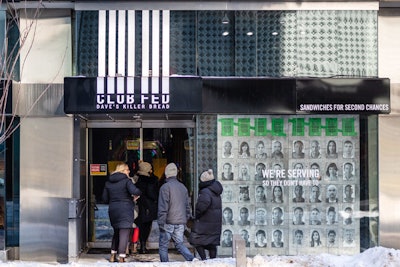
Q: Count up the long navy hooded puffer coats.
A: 2